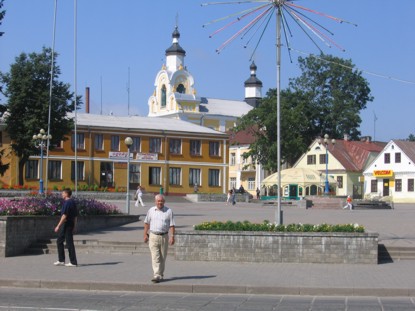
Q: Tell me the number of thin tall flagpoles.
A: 2